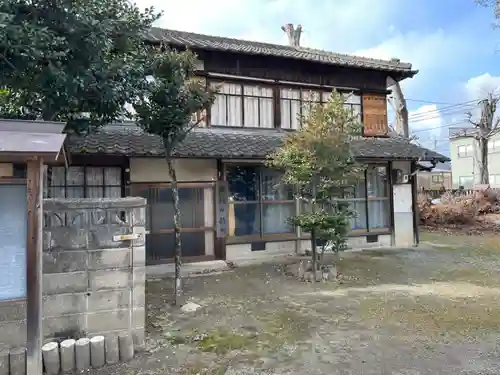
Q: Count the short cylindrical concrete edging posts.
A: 8